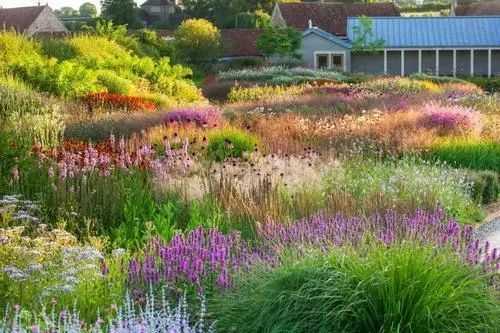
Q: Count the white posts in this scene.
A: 7